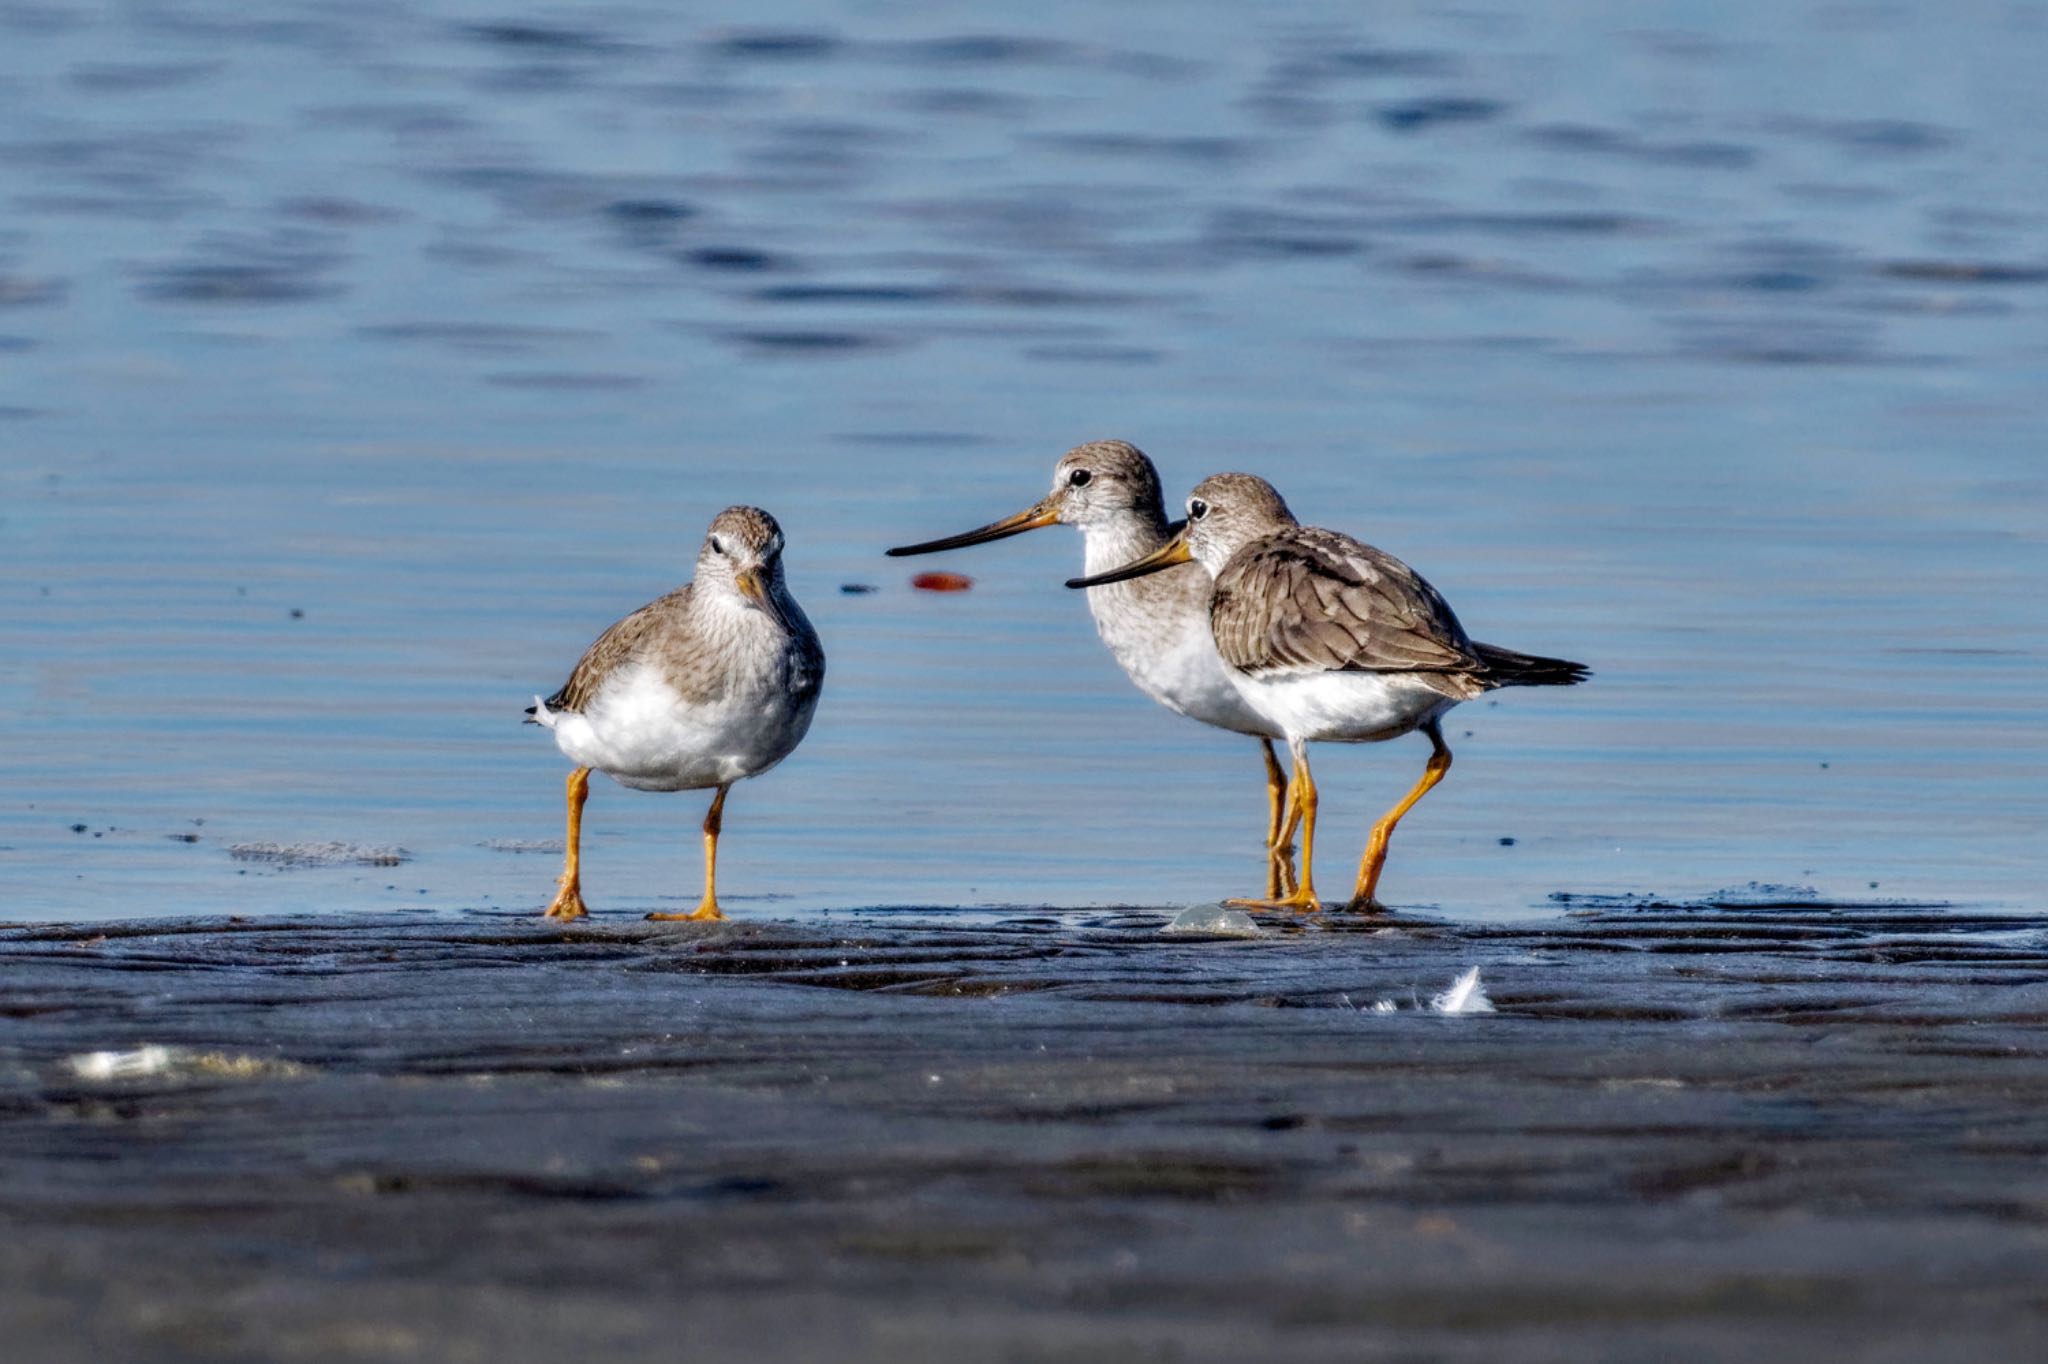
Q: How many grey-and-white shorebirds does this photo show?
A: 3